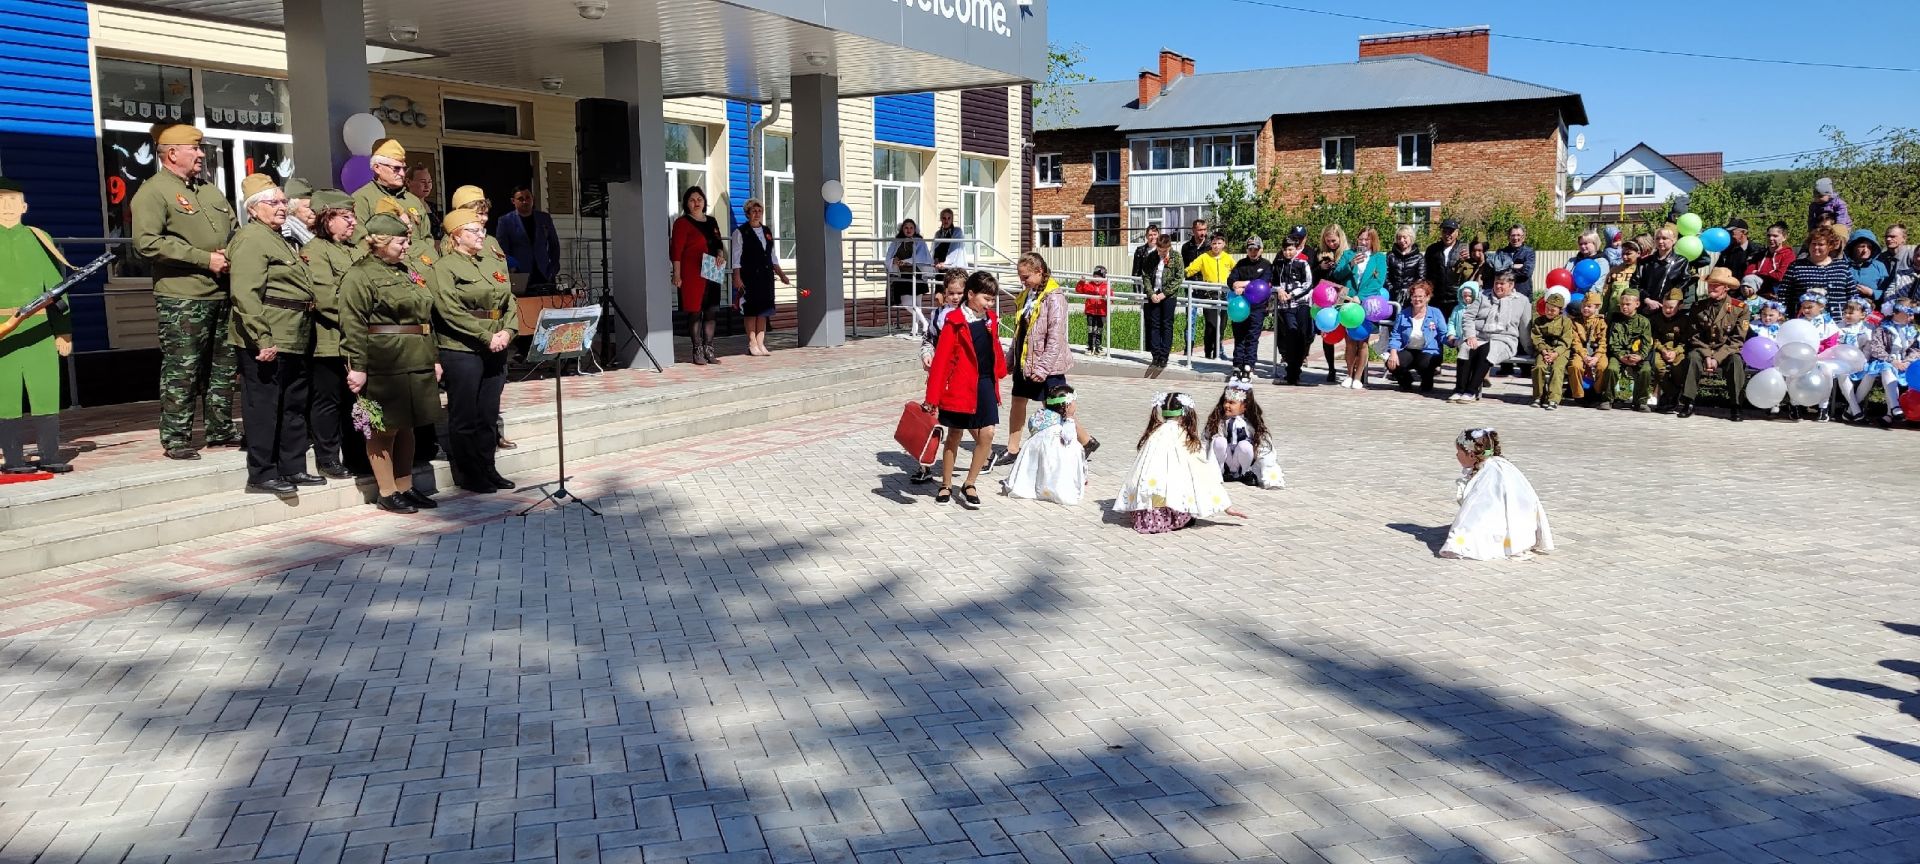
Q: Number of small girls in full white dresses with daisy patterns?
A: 4